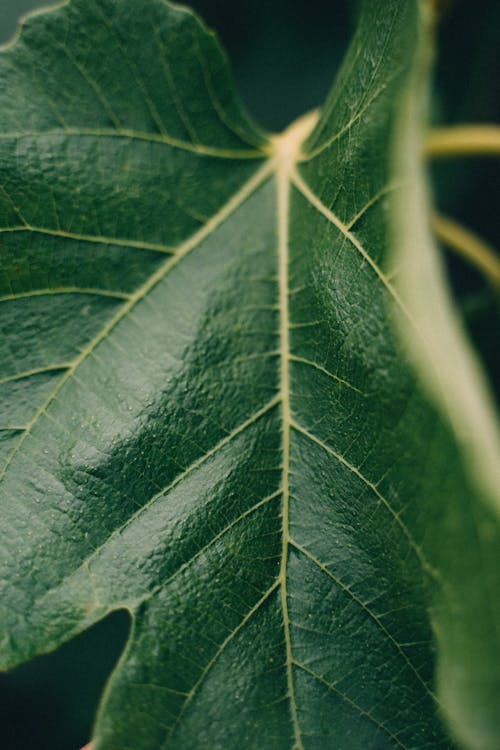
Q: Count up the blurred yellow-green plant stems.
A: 2